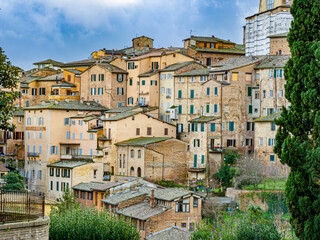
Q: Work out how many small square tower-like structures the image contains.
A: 1